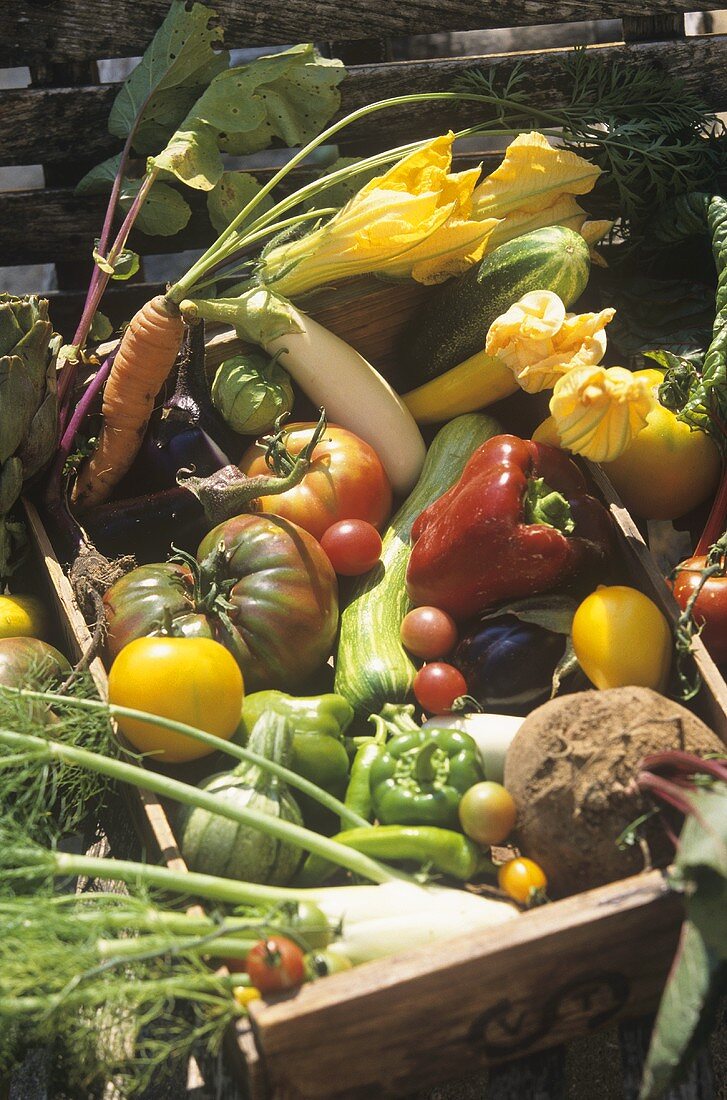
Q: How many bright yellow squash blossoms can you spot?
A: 4